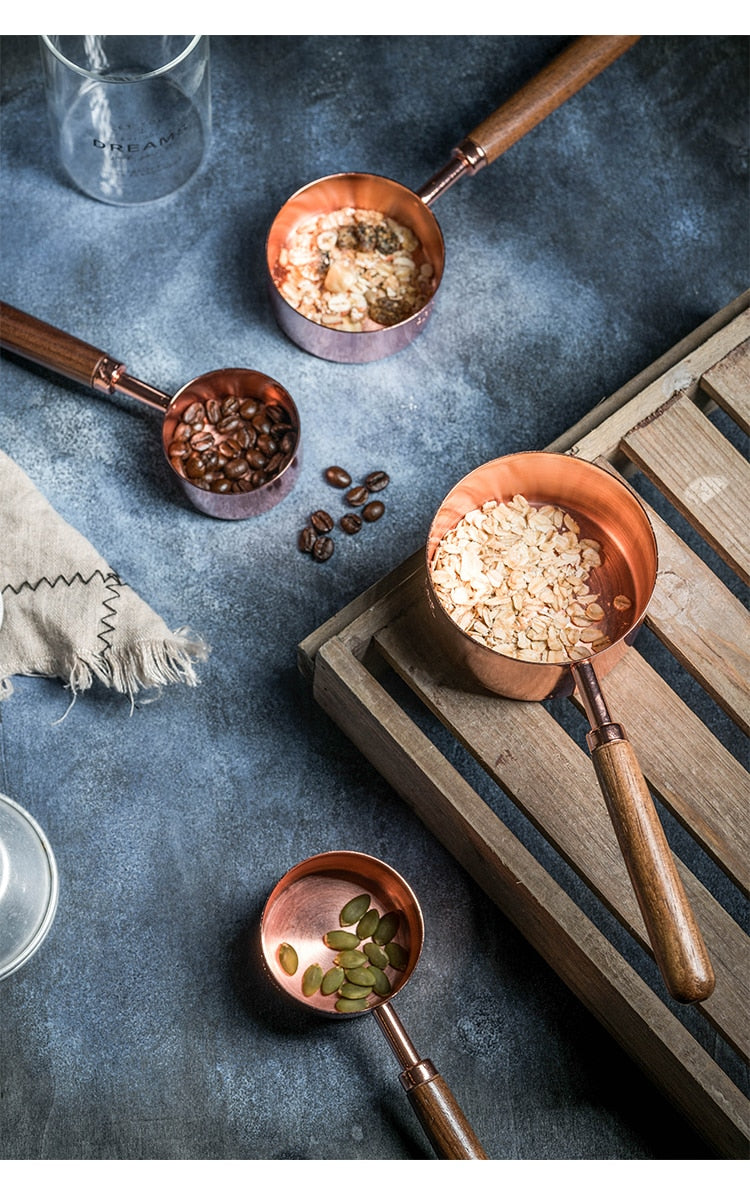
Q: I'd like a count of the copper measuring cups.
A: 4